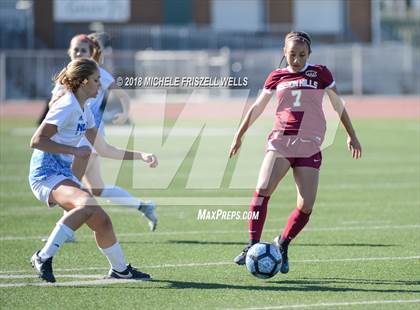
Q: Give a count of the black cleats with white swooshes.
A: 2